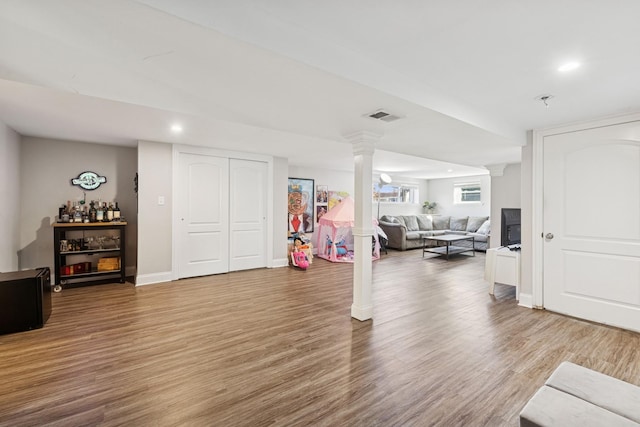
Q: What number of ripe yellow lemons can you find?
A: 0